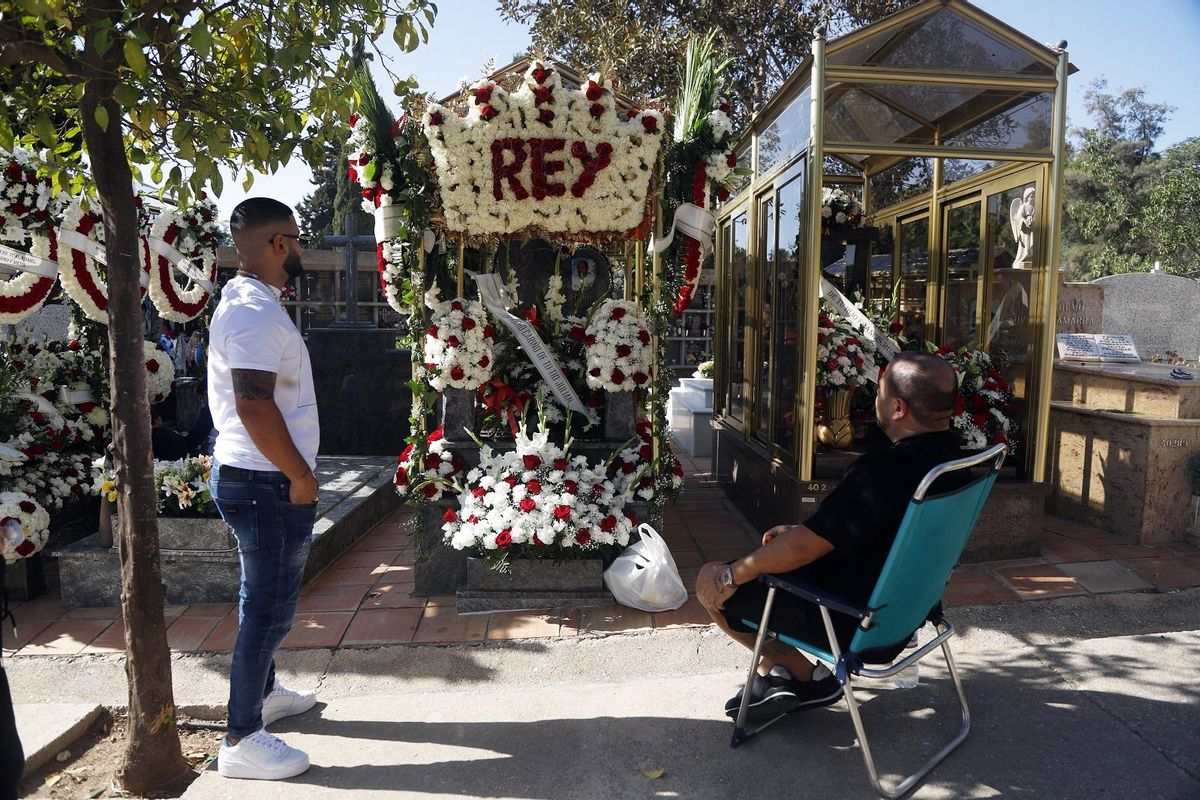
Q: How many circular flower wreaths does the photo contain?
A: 3